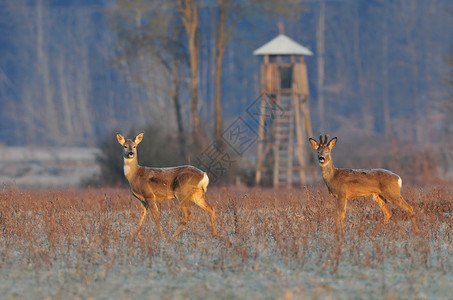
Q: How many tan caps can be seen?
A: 0